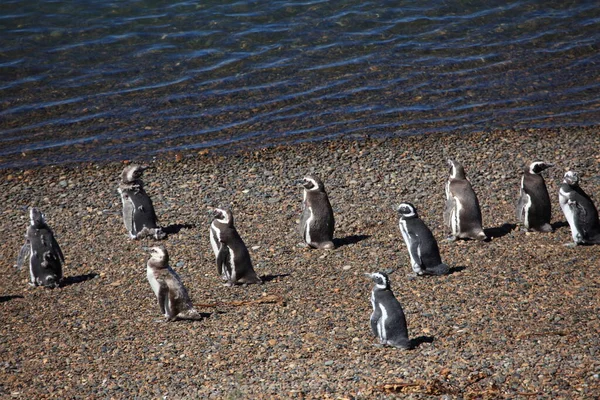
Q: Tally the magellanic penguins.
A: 10